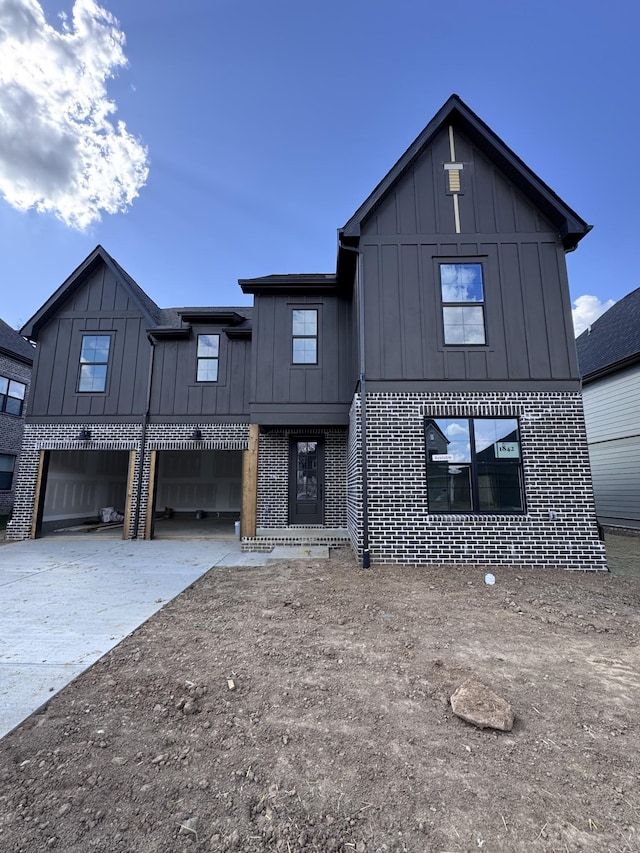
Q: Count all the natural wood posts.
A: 4